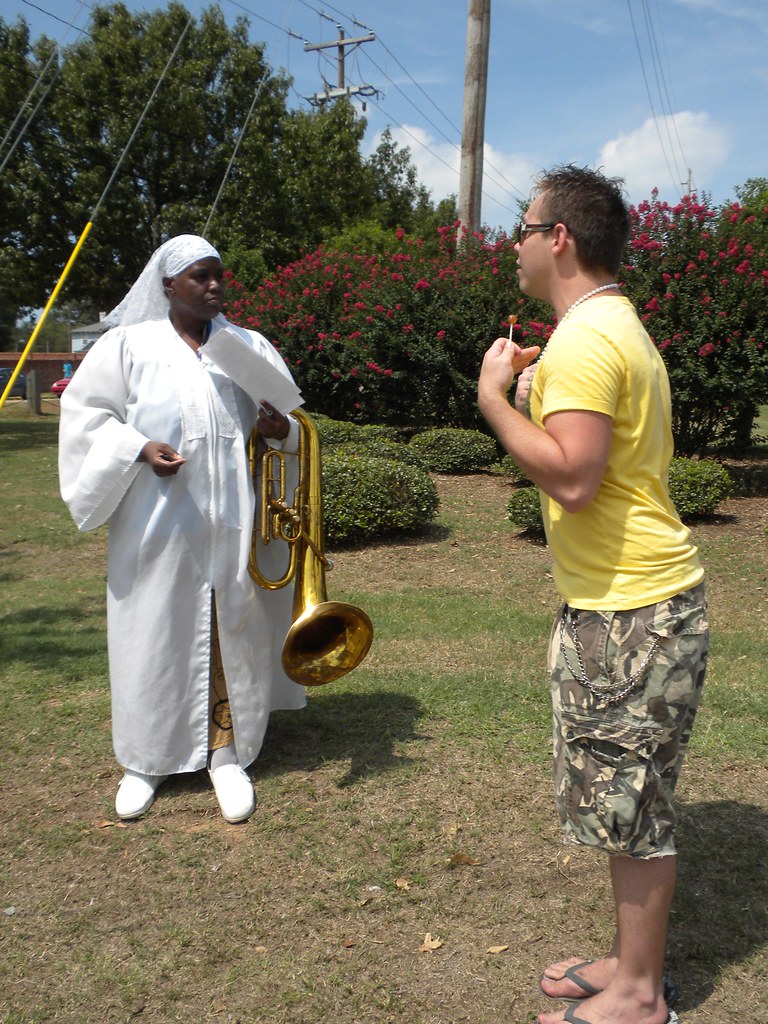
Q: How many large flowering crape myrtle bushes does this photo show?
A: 2